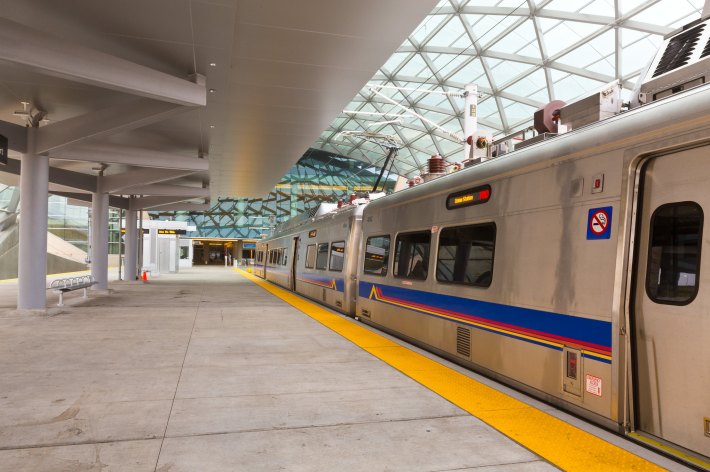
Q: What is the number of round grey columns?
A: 3